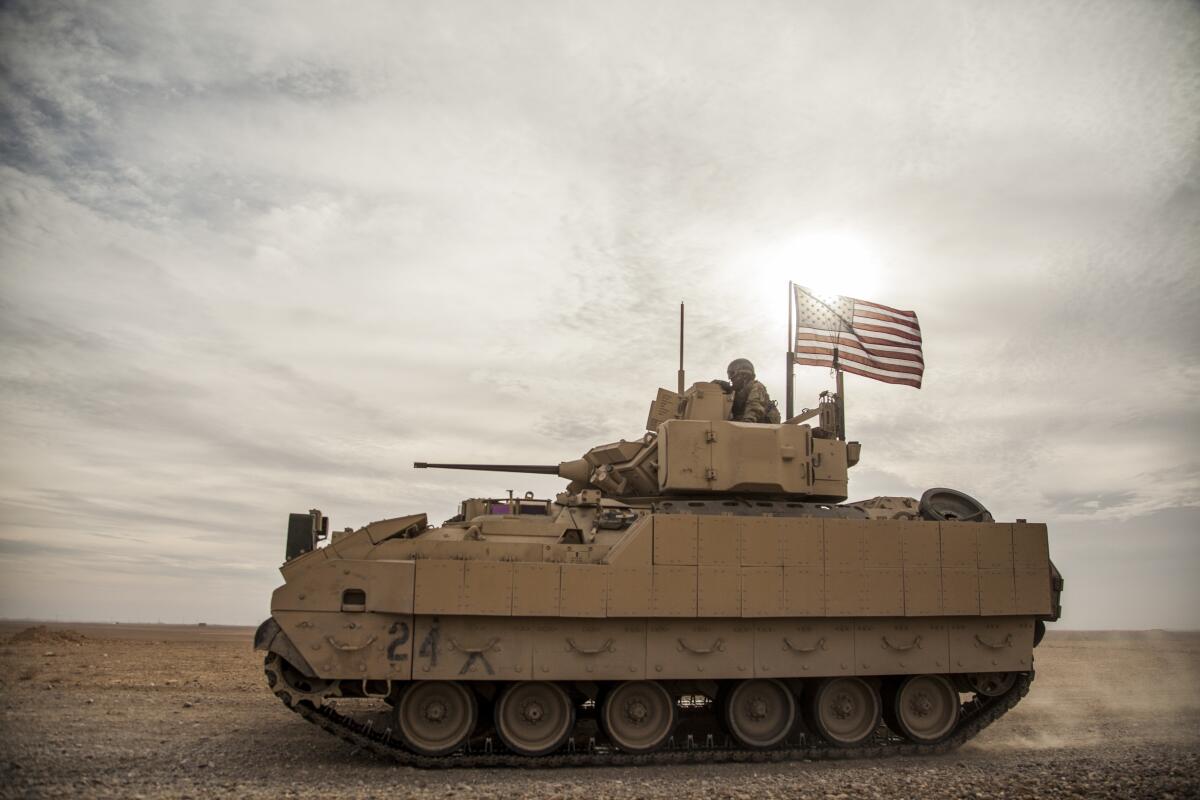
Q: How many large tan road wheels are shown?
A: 6